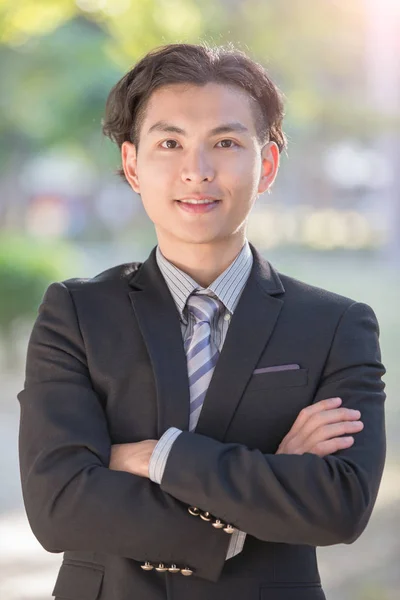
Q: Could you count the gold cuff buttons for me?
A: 8